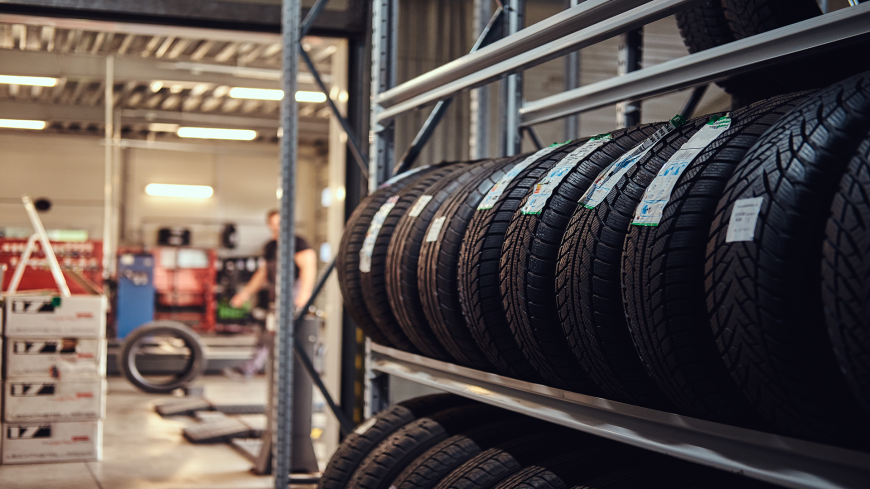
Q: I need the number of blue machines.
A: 1